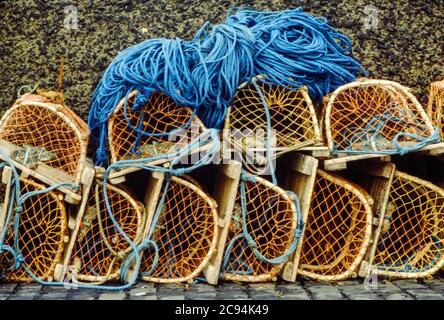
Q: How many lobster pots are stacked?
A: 11